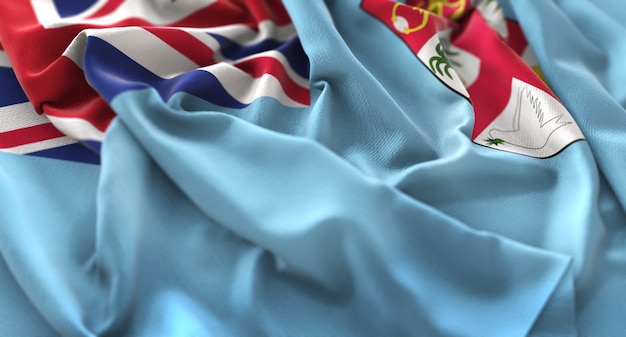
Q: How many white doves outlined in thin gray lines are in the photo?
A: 1